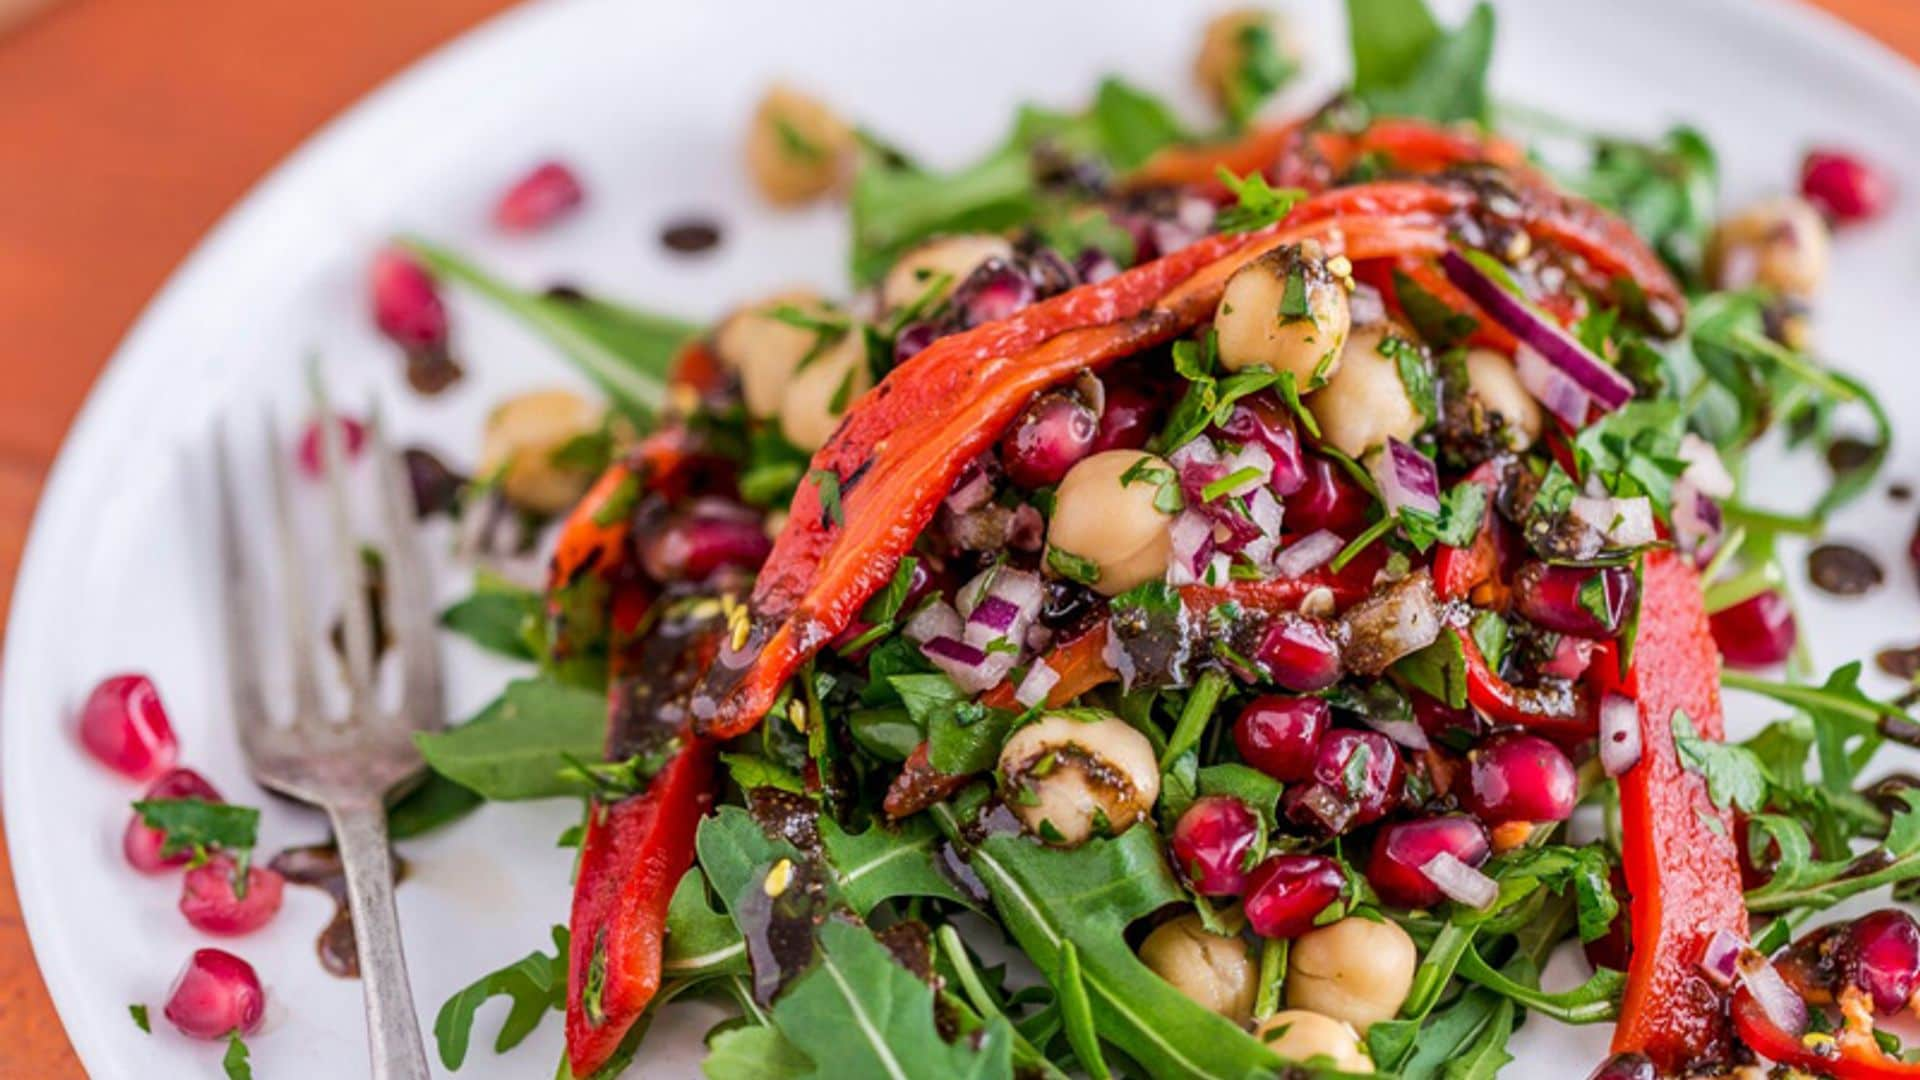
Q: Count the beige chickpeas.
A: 15